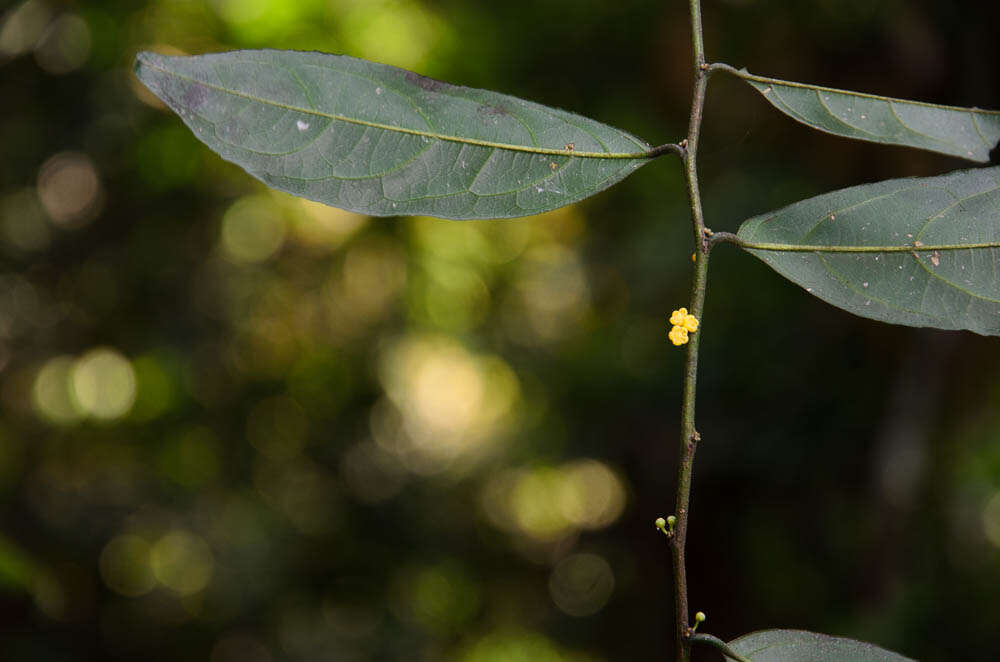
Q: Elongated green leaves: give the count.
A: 4